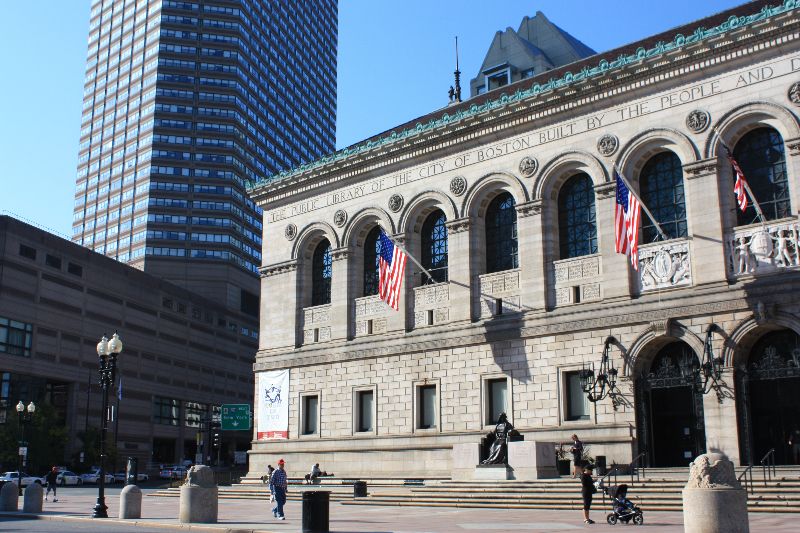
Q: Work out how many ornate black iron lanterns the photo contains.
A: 2